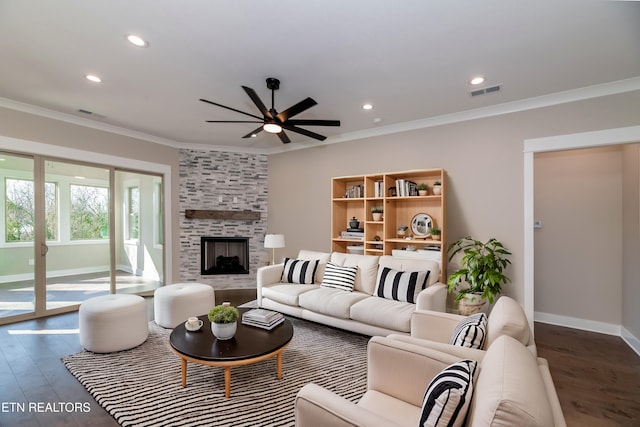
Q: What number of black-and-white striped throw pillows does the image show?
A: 5